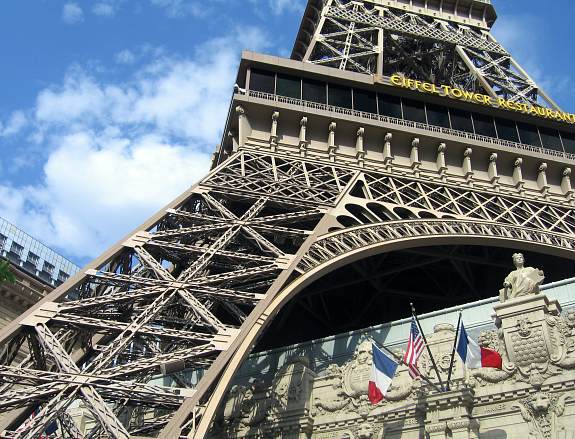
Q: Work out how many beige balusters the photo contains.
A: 13